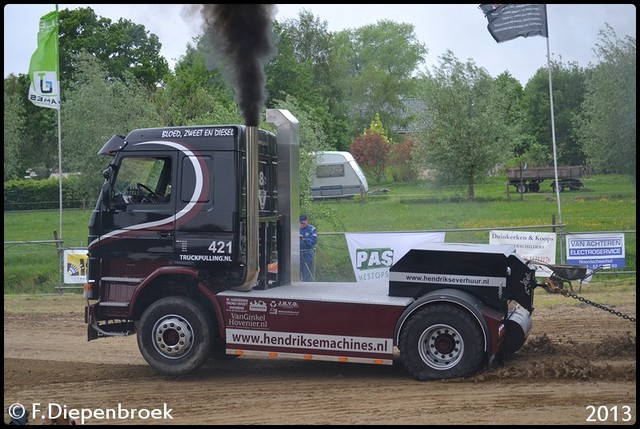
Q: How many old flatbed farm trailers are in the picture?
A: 1